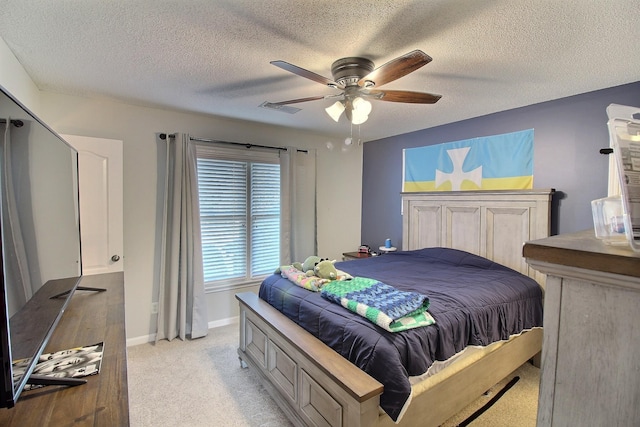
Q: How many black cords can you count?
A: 1